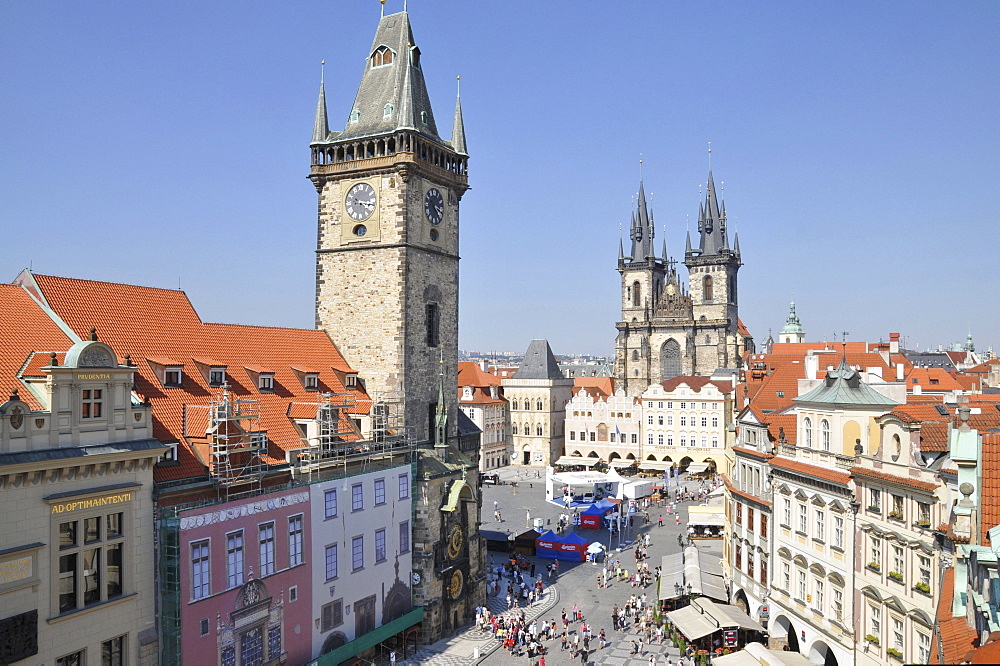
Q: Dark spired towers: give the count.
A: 2